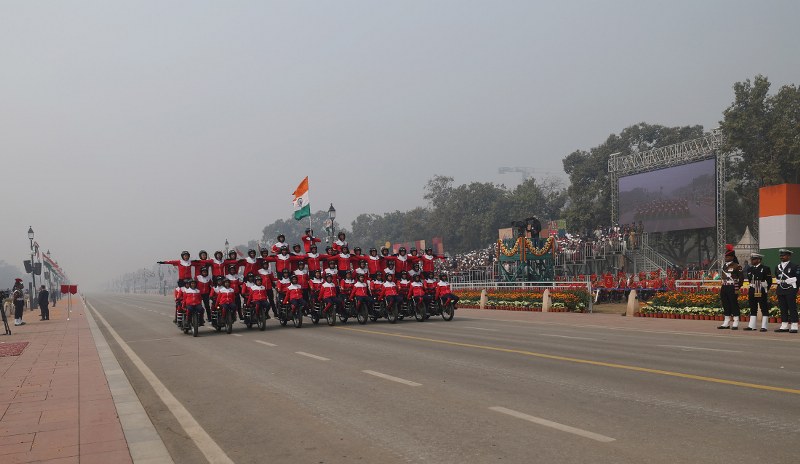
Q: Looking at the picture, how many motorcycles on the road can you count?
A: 9